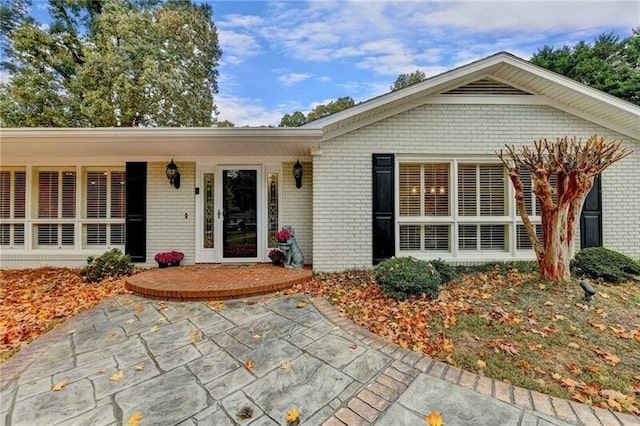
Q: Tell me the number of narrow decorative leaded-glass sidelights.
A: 2